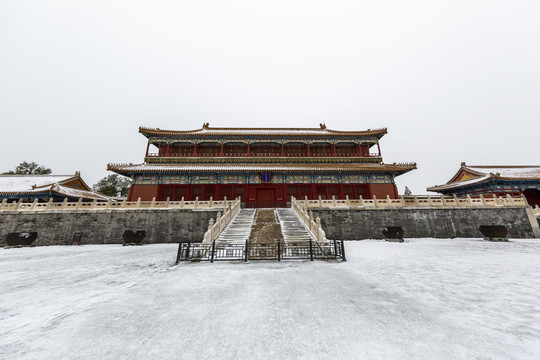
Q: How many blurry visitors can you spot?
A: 0